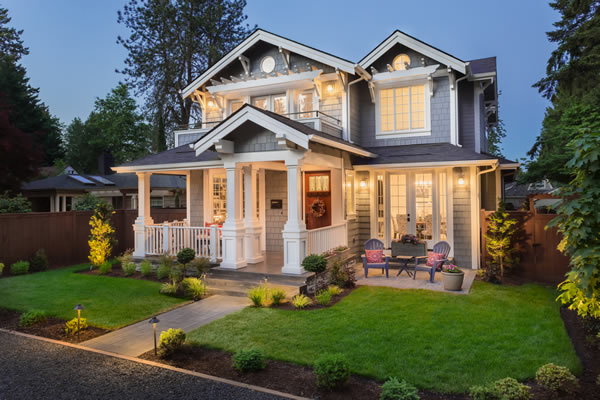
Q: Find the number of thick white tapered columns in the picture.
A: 4